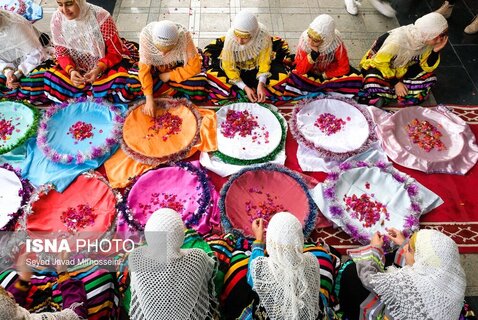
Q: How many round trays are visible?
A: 11